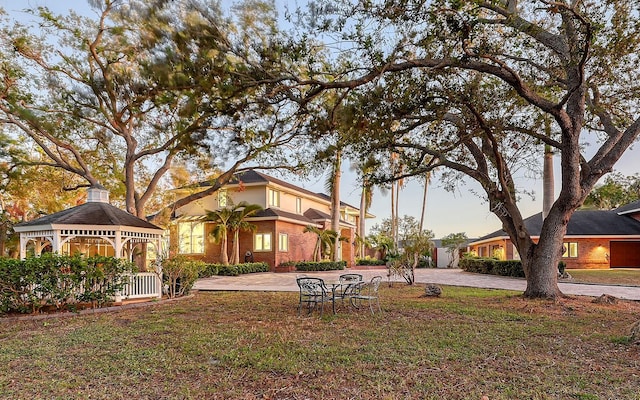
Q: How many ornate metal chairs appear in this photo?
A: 4